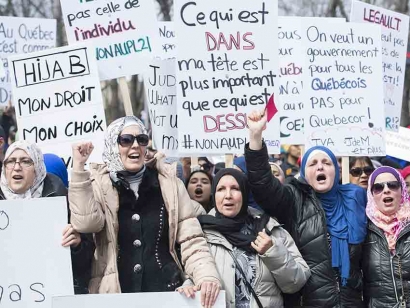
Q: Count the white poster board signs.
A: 12